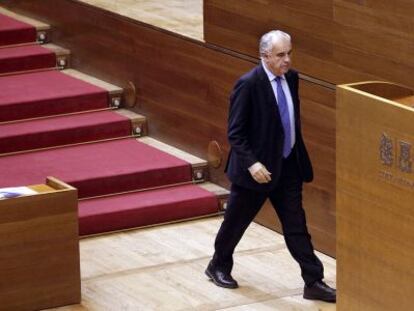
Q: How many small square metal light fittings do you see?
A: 6